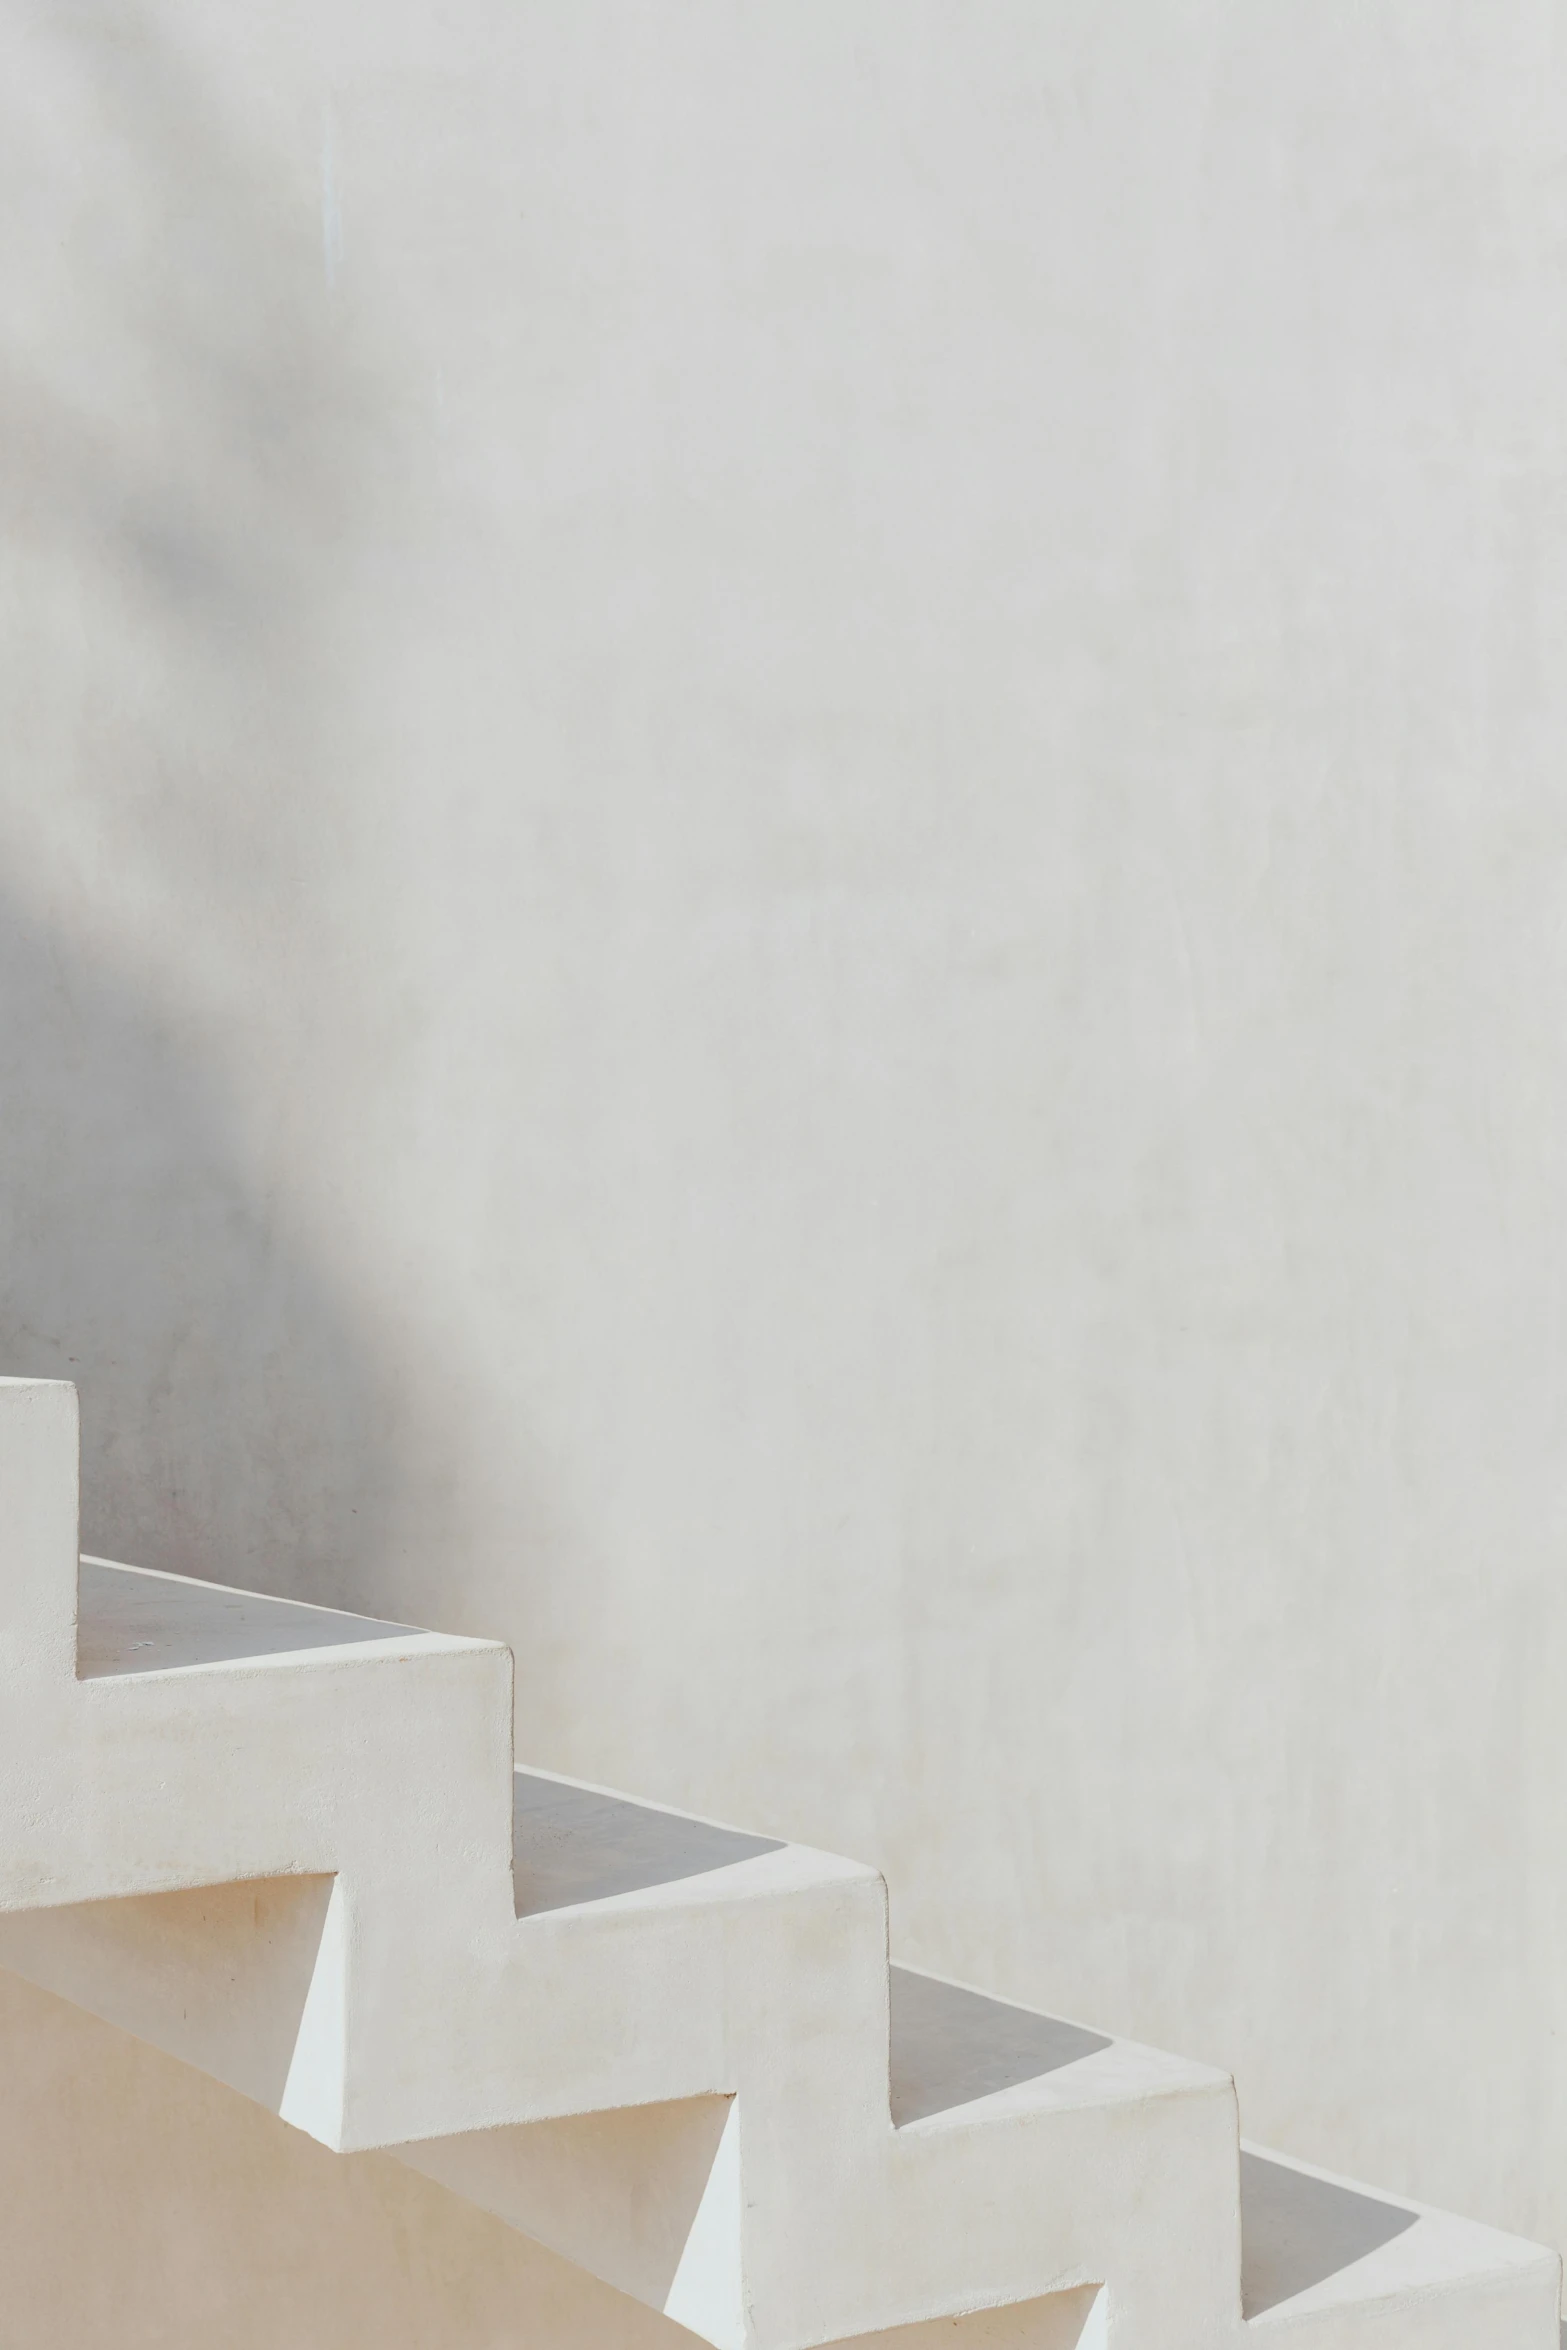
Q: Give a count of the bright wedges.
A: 3